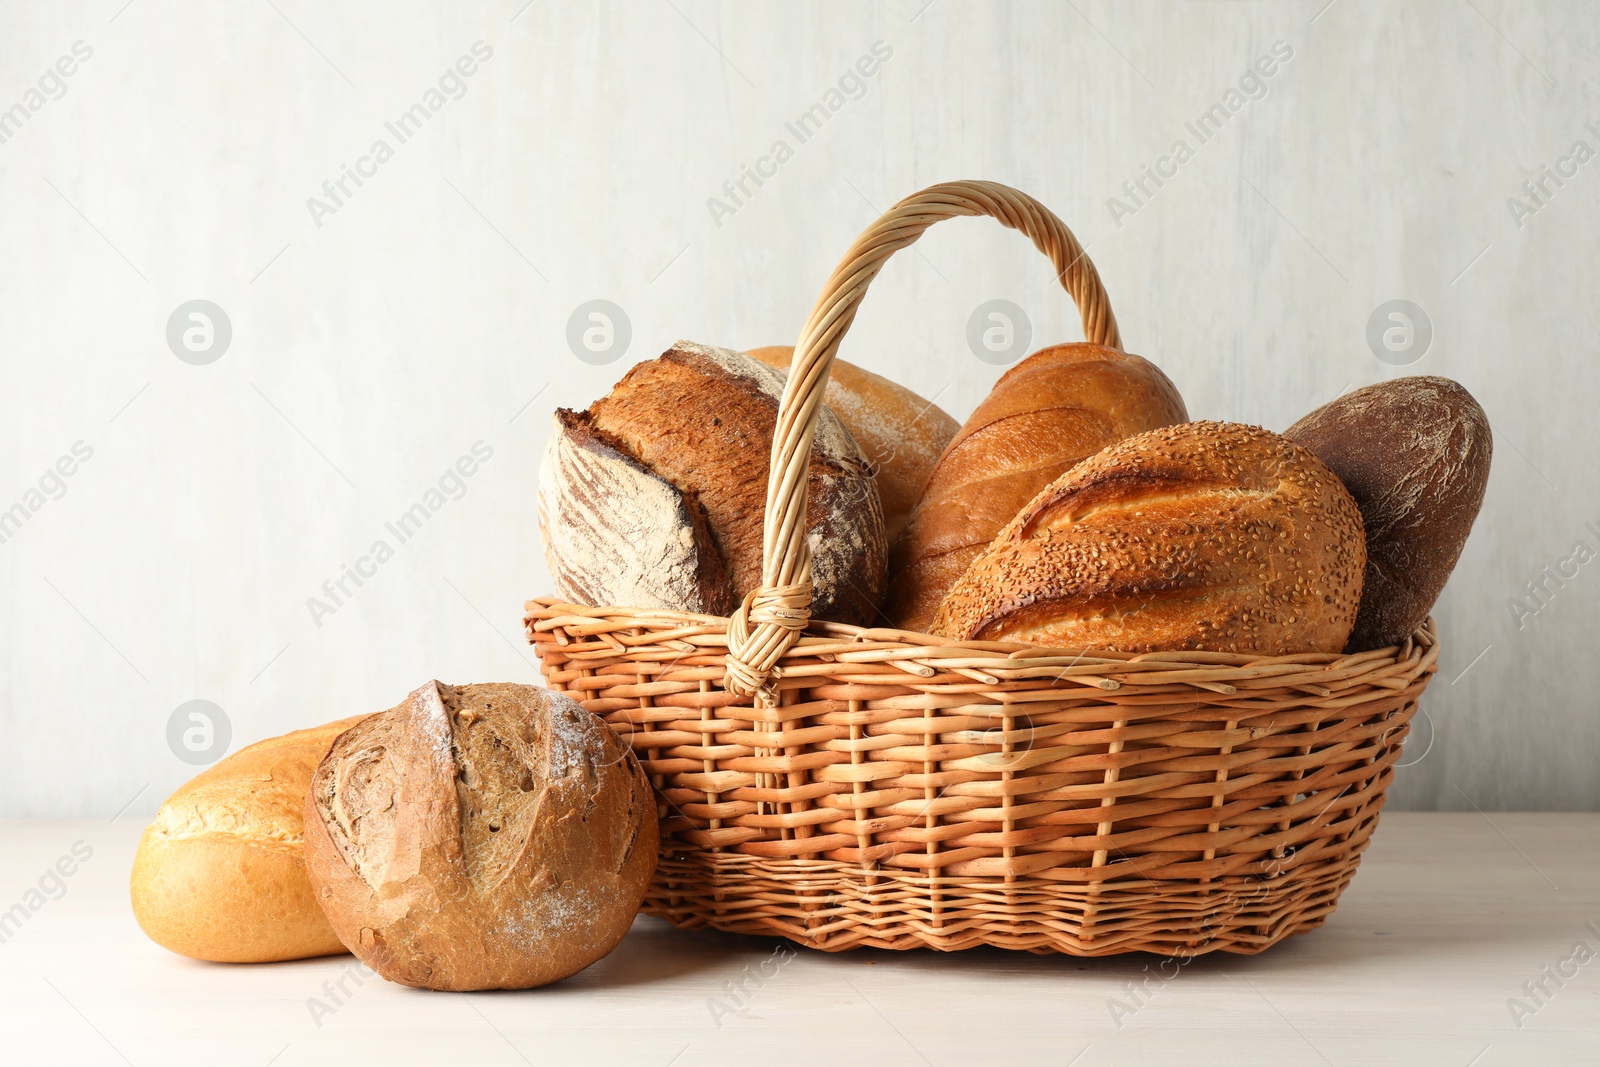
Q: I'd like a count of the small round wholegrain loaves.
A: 1